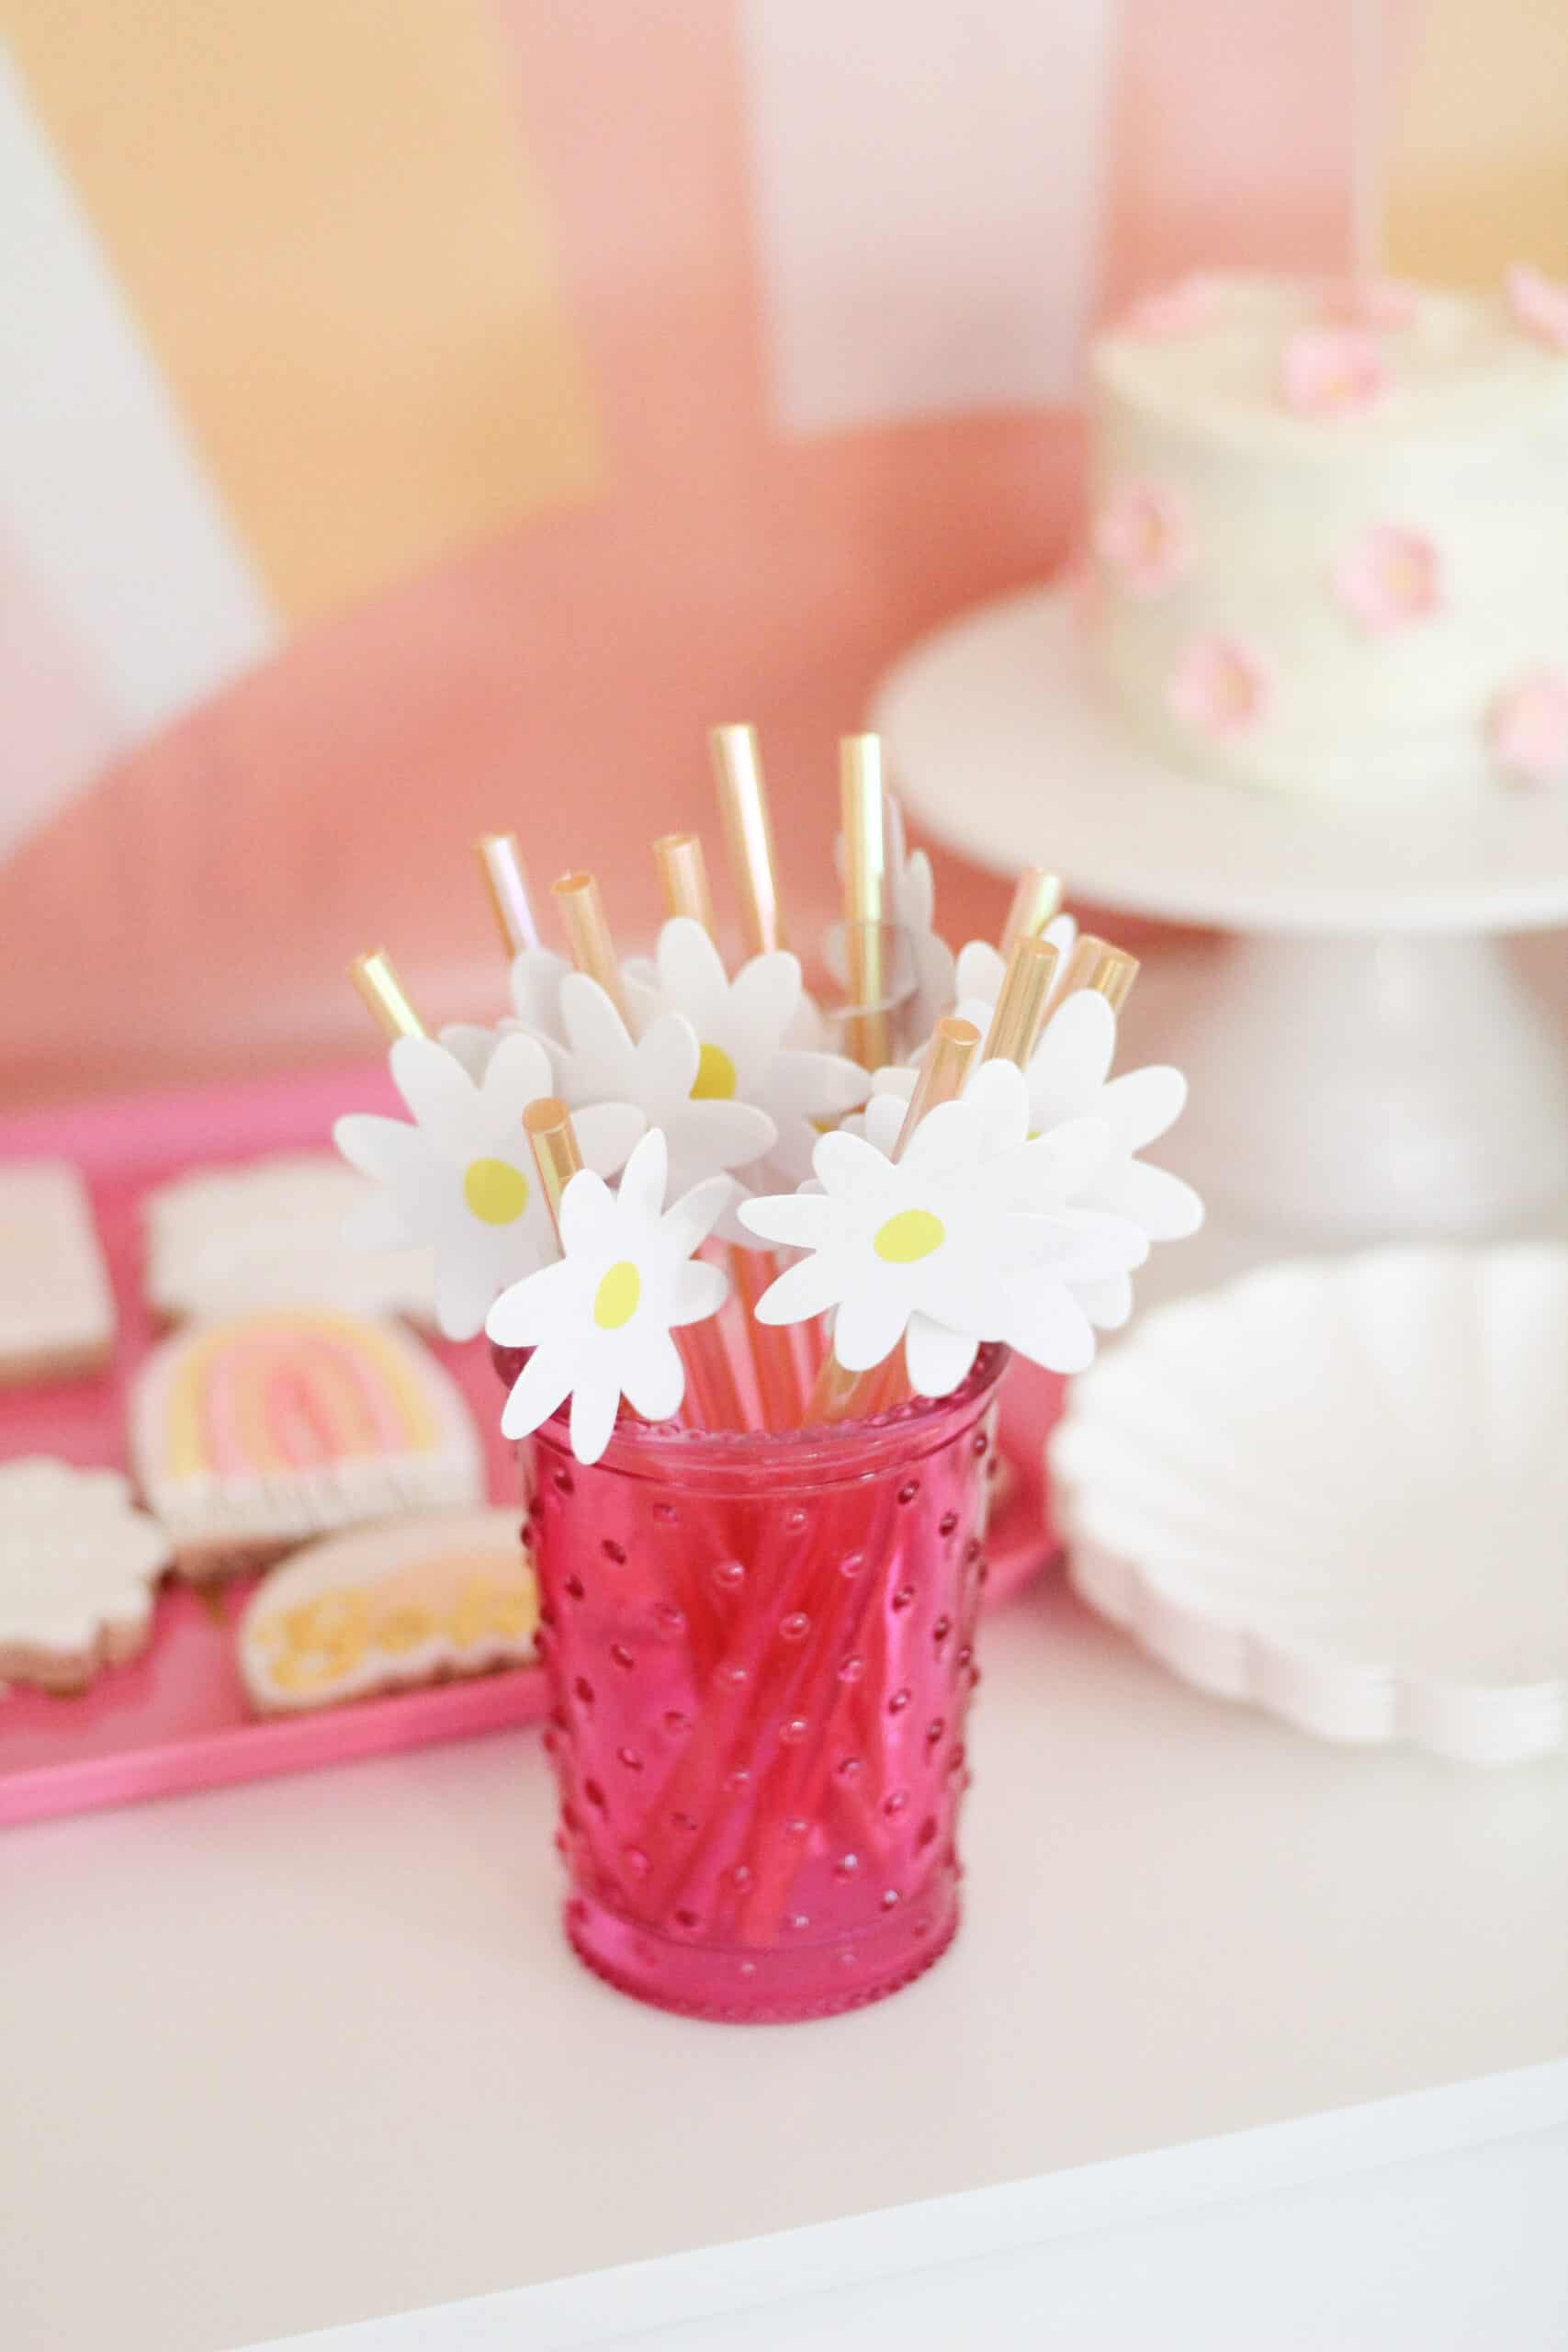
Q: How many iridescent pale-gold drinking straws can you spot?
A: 11